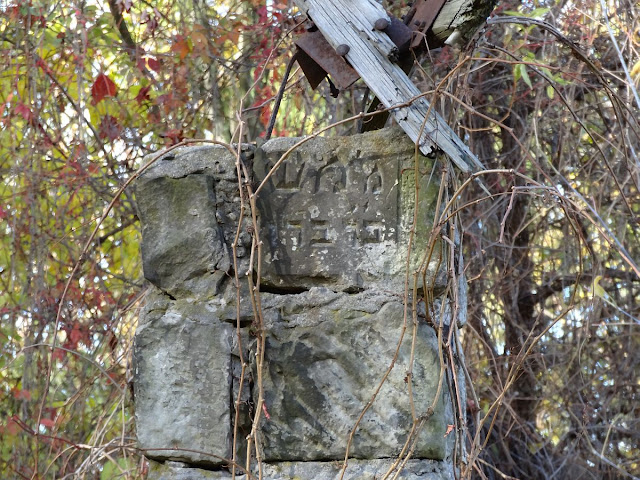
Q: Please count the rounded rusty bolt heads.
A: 2